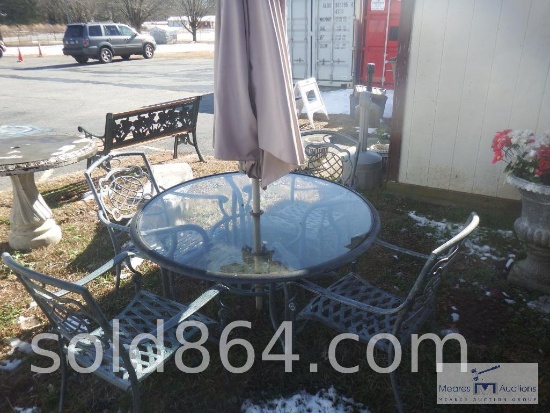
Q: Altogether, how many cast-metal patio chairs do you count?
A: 4